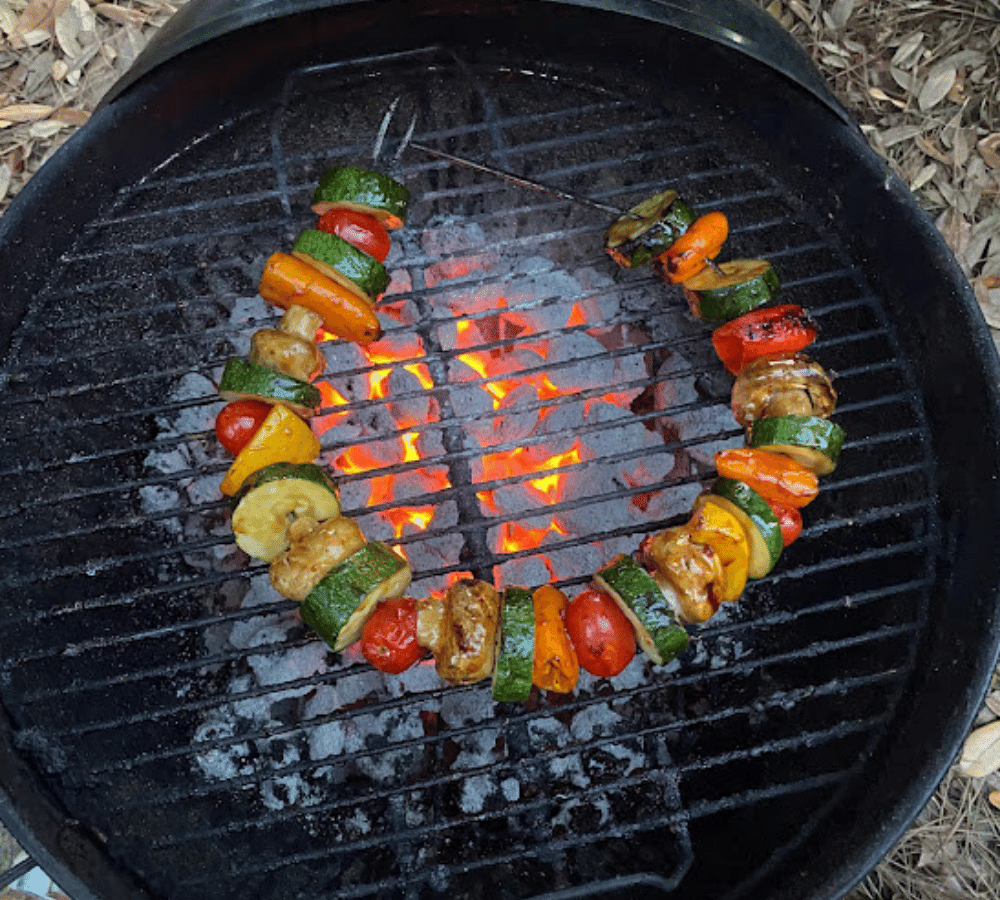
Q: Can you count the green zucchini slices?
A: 11